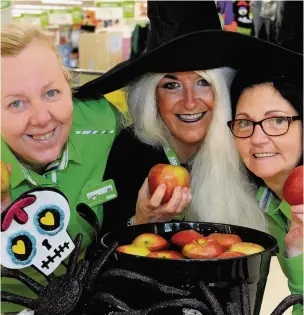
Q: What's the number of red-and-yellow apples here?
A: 11